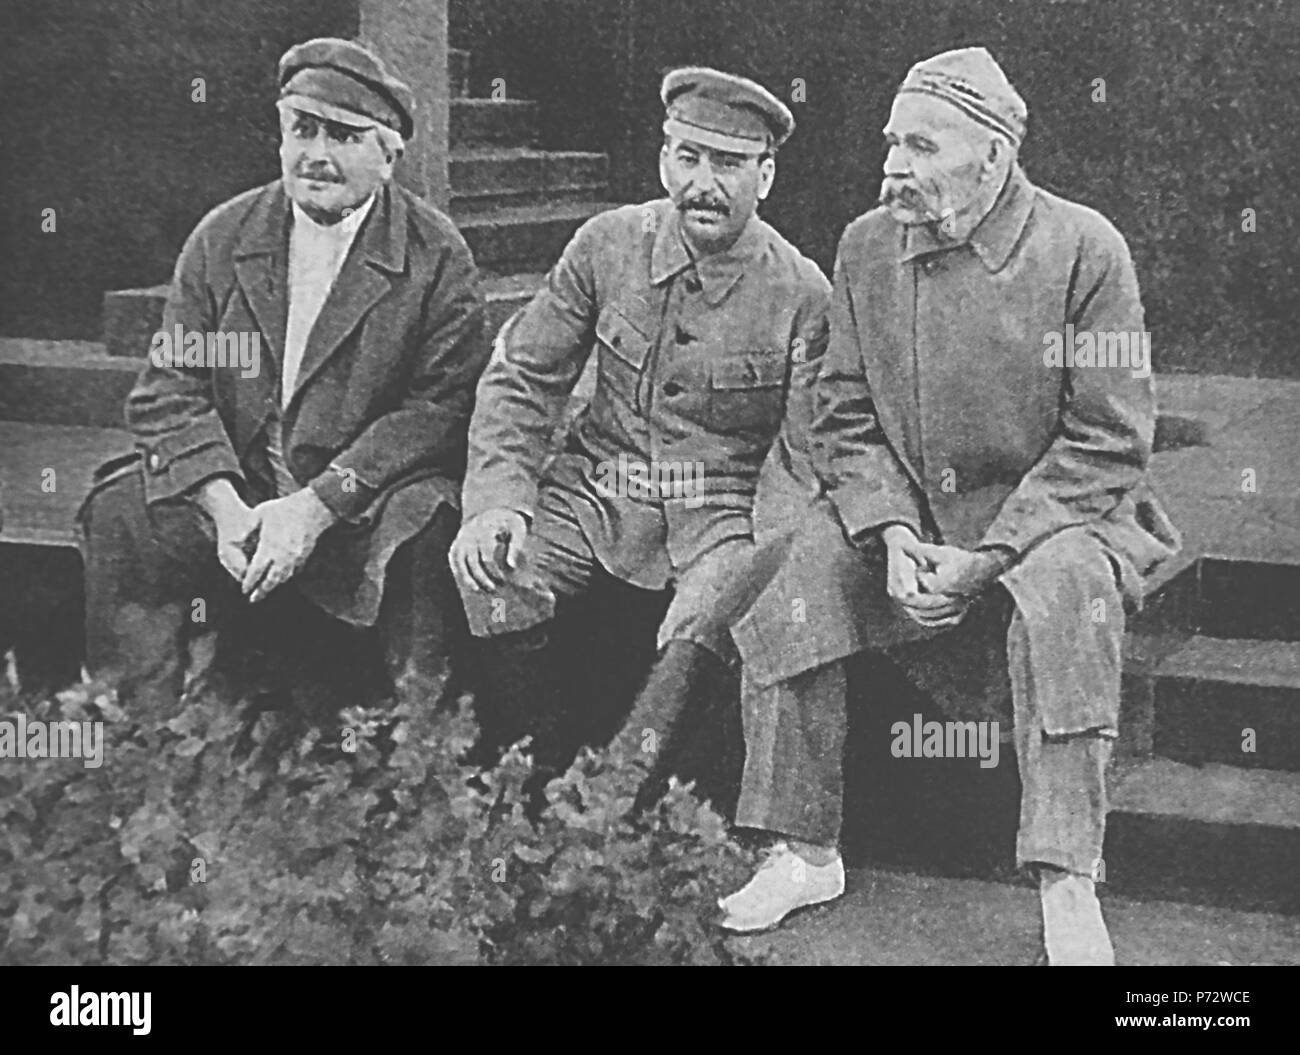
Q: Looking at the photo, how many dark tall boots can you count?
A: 2